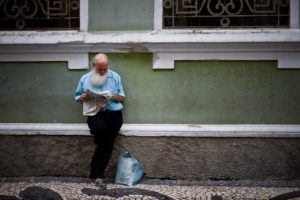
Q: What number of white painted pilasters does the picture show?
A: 3